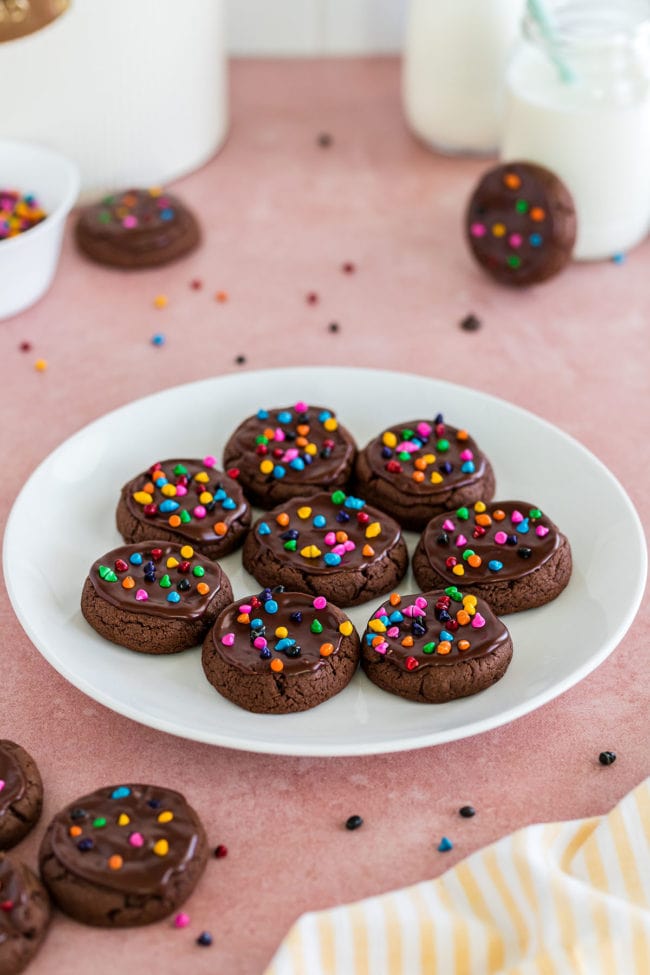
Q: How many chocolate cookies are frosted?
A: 13